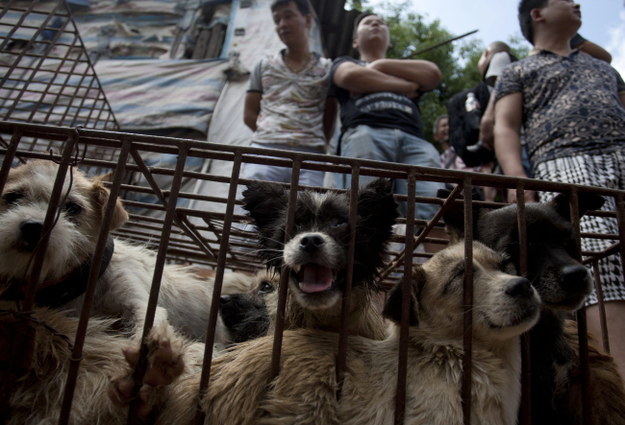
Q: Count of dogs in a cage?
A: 5